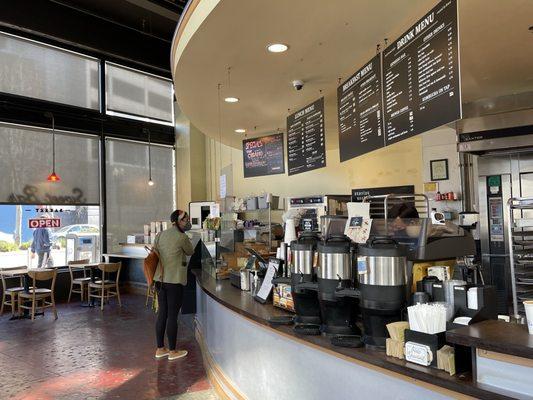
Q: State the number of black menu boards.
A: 4